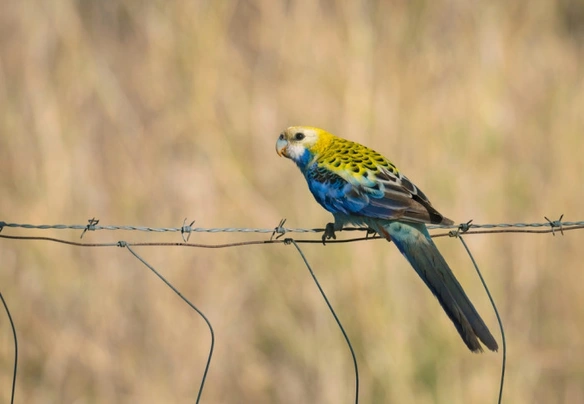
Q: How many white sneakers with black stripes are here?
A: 0